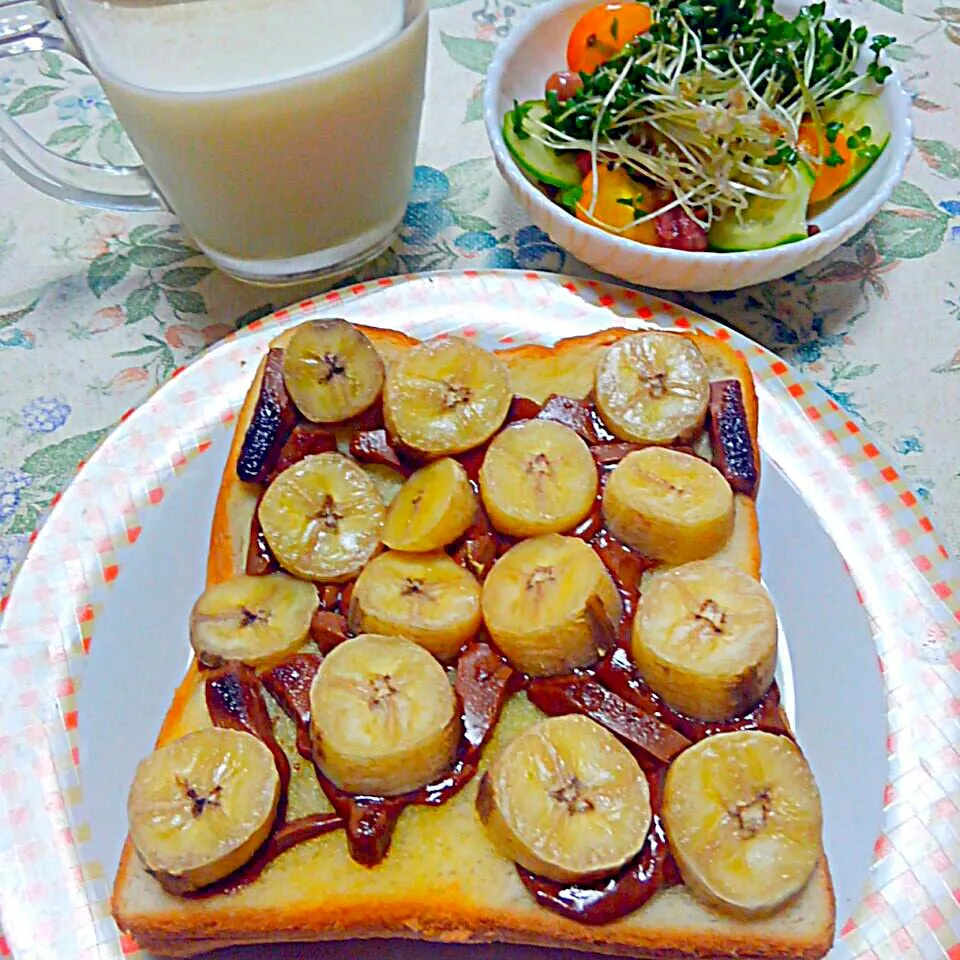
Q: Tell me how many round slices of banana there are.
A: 15